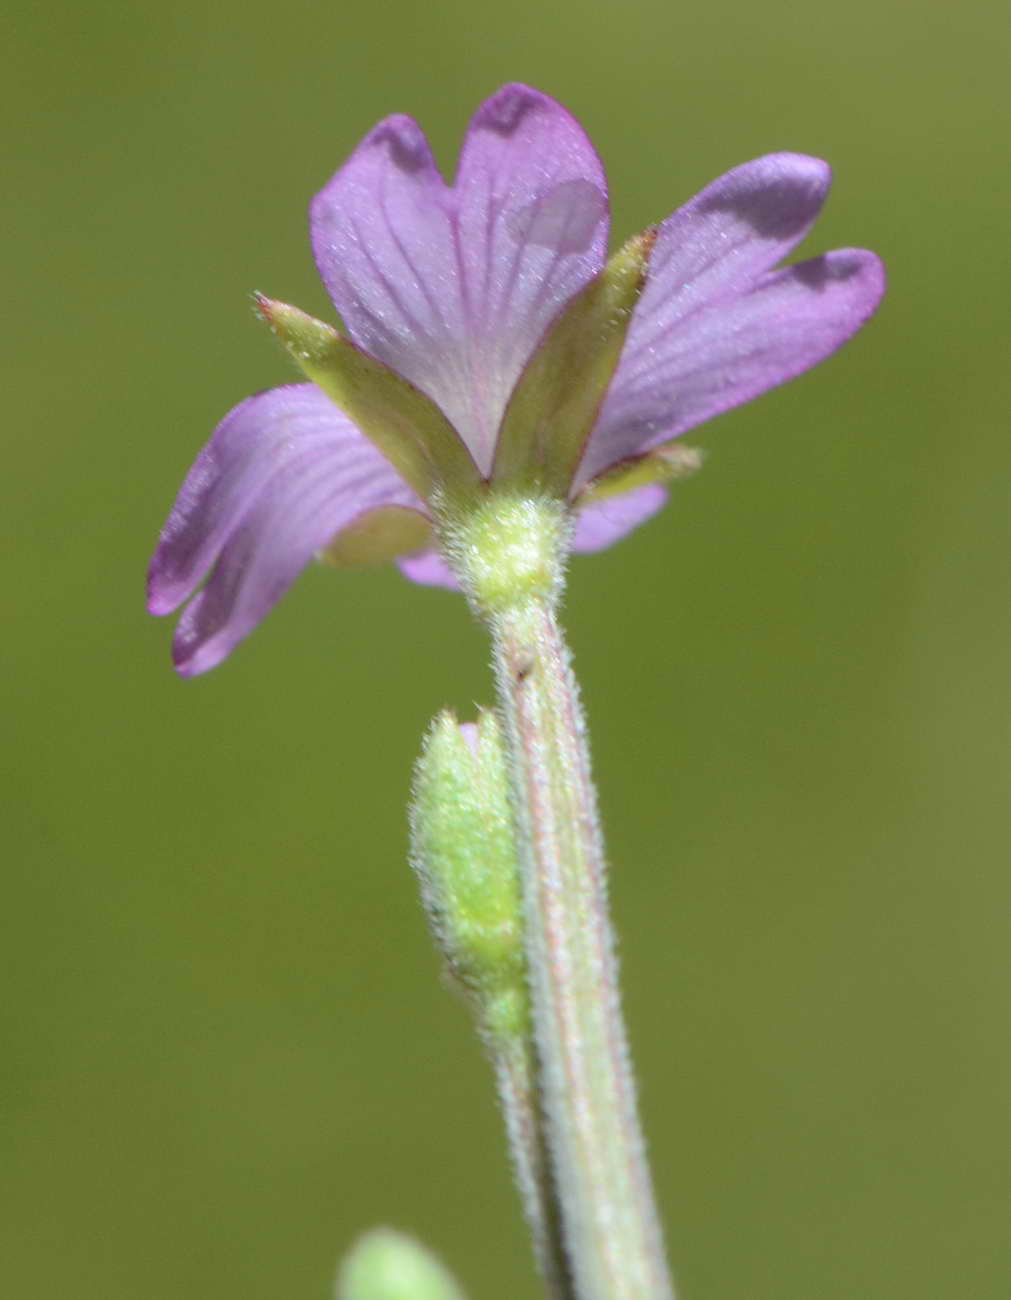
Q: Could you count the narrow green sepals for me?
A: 4